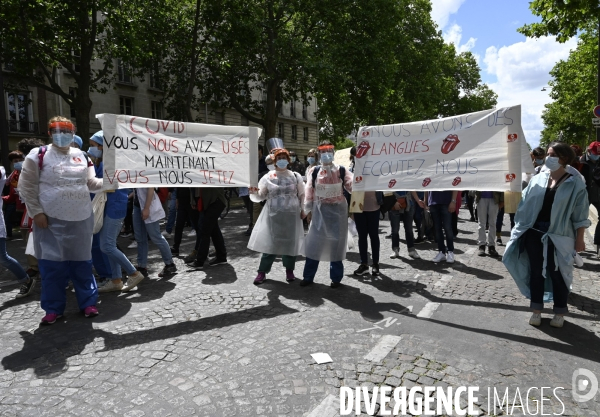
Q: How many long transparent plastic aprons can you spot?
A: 3